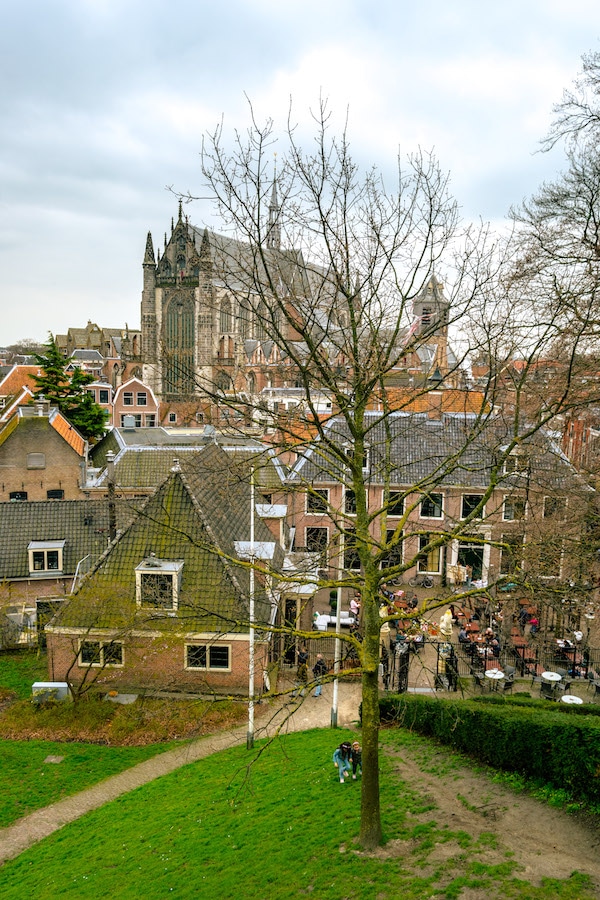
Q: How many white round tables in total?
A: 3